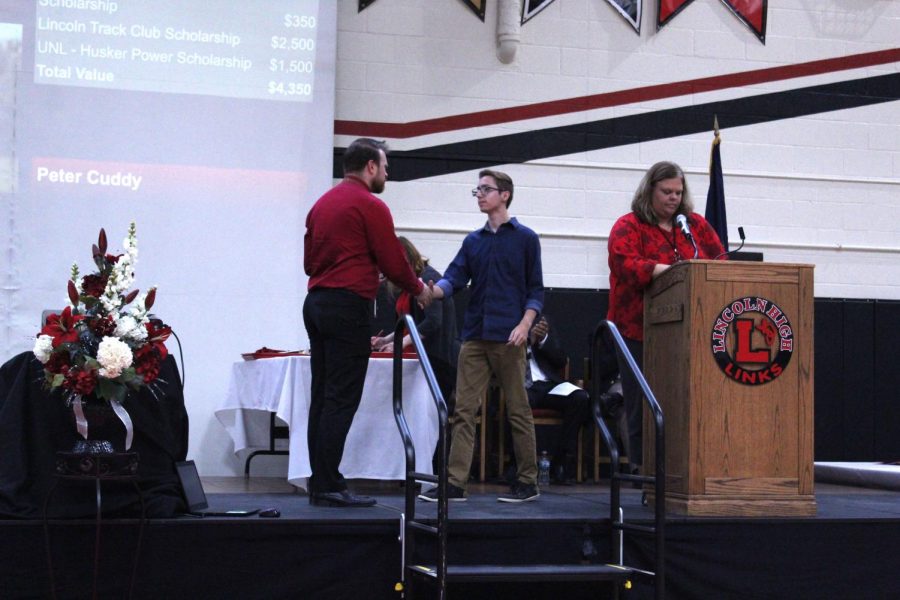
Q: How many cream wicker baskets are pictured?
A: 0